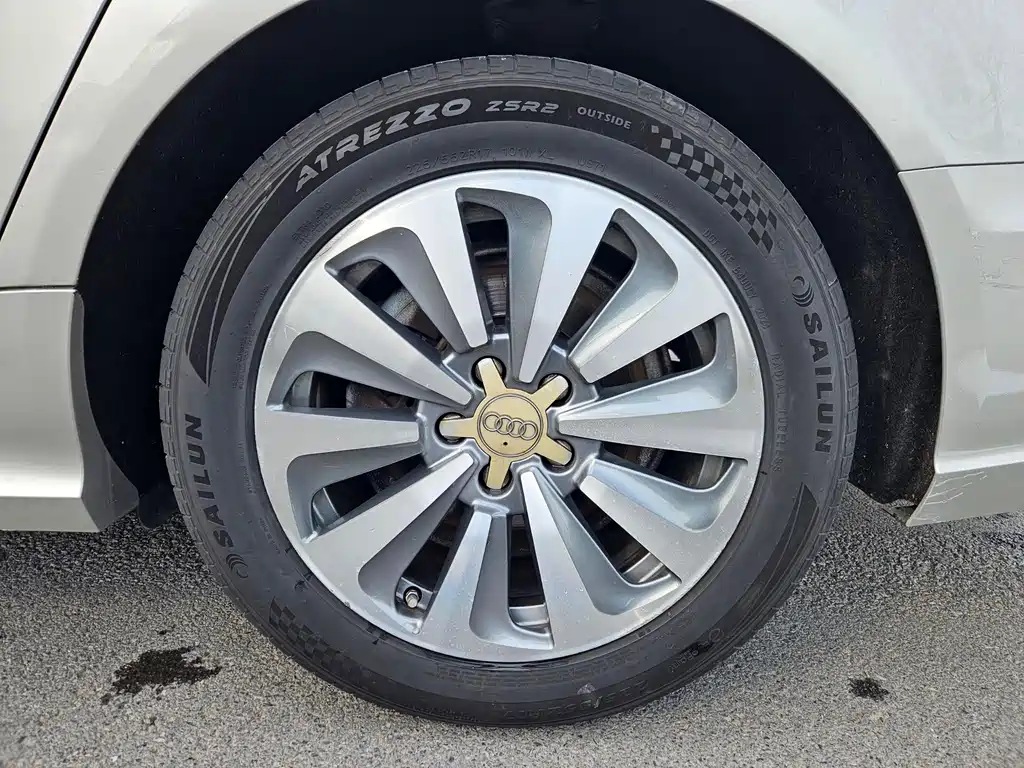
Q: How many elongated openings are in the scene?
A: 10